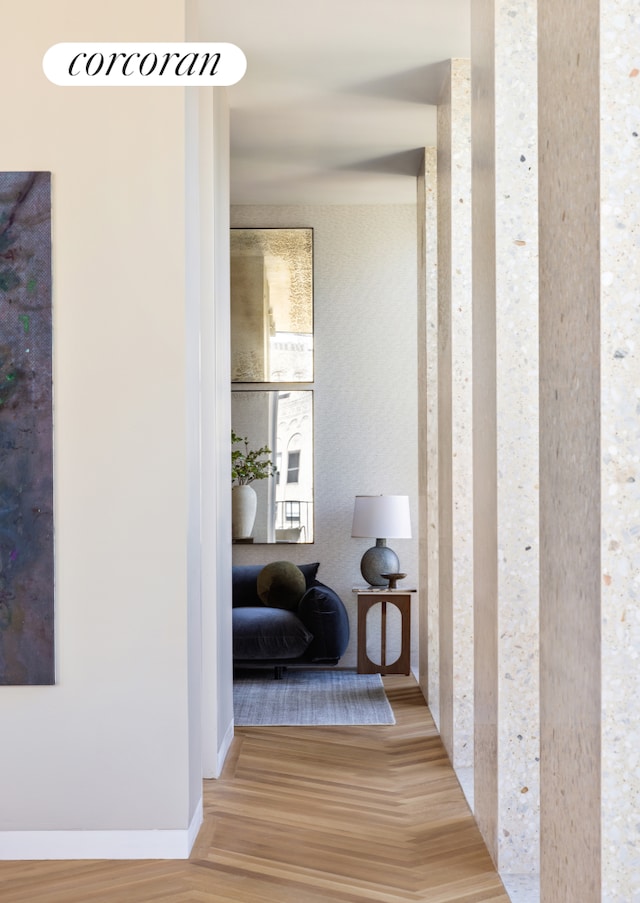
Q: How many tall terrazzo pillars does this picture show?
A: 4